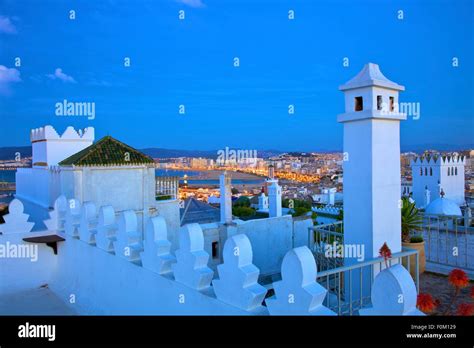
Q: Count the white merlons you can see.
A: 11